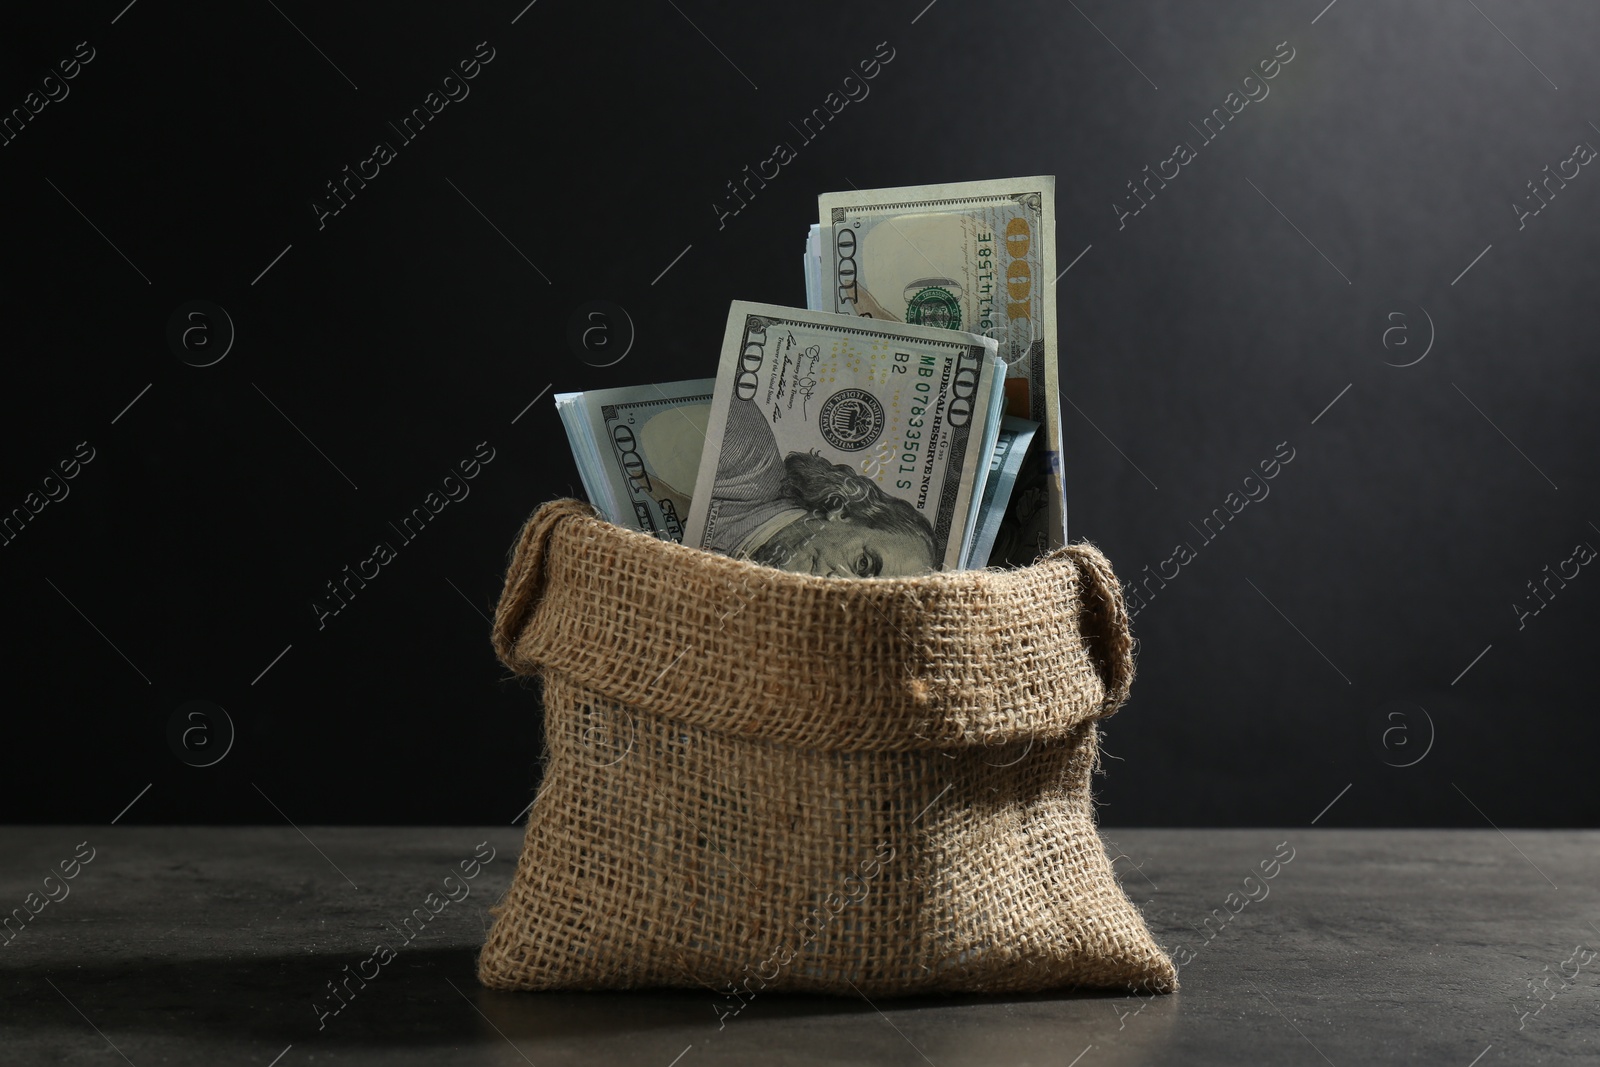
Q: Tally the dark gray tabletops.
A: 1